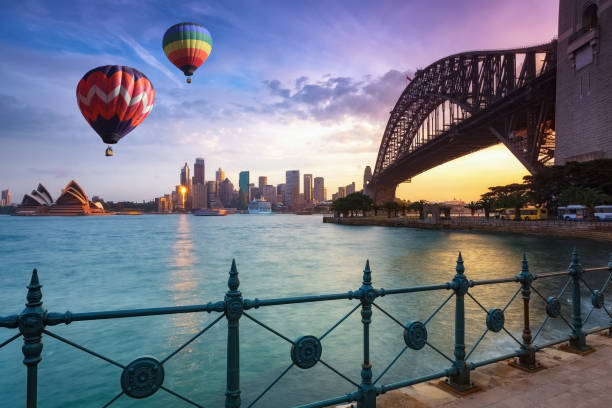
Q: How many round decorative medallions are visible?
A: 6